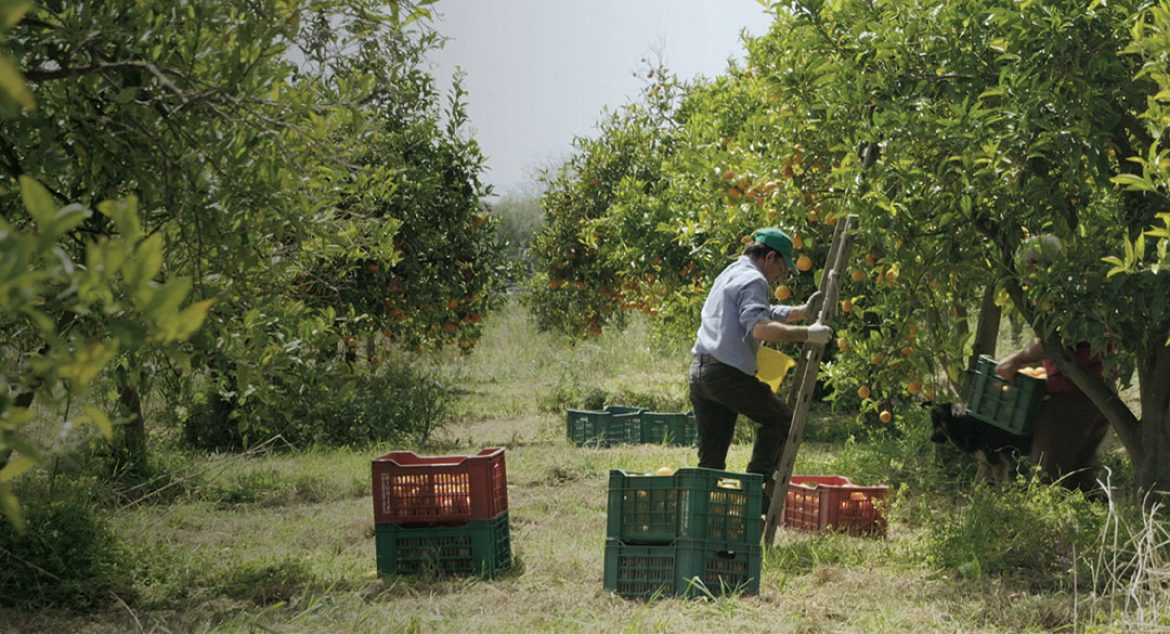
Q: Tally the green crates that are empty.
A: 3